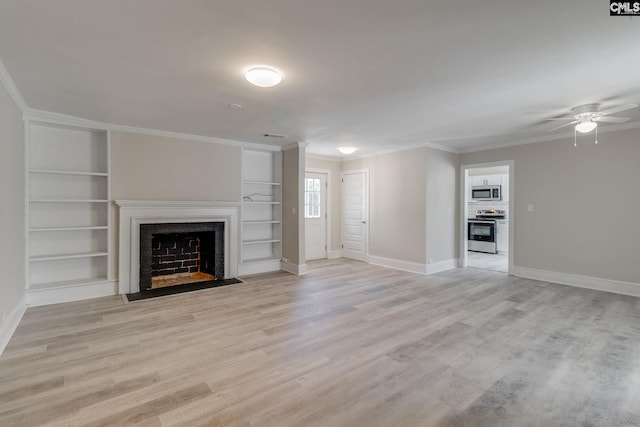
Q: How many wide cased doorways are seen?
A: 1